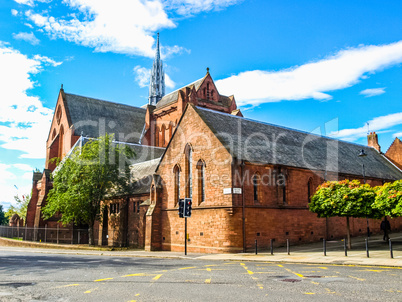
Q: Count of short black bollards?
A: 7